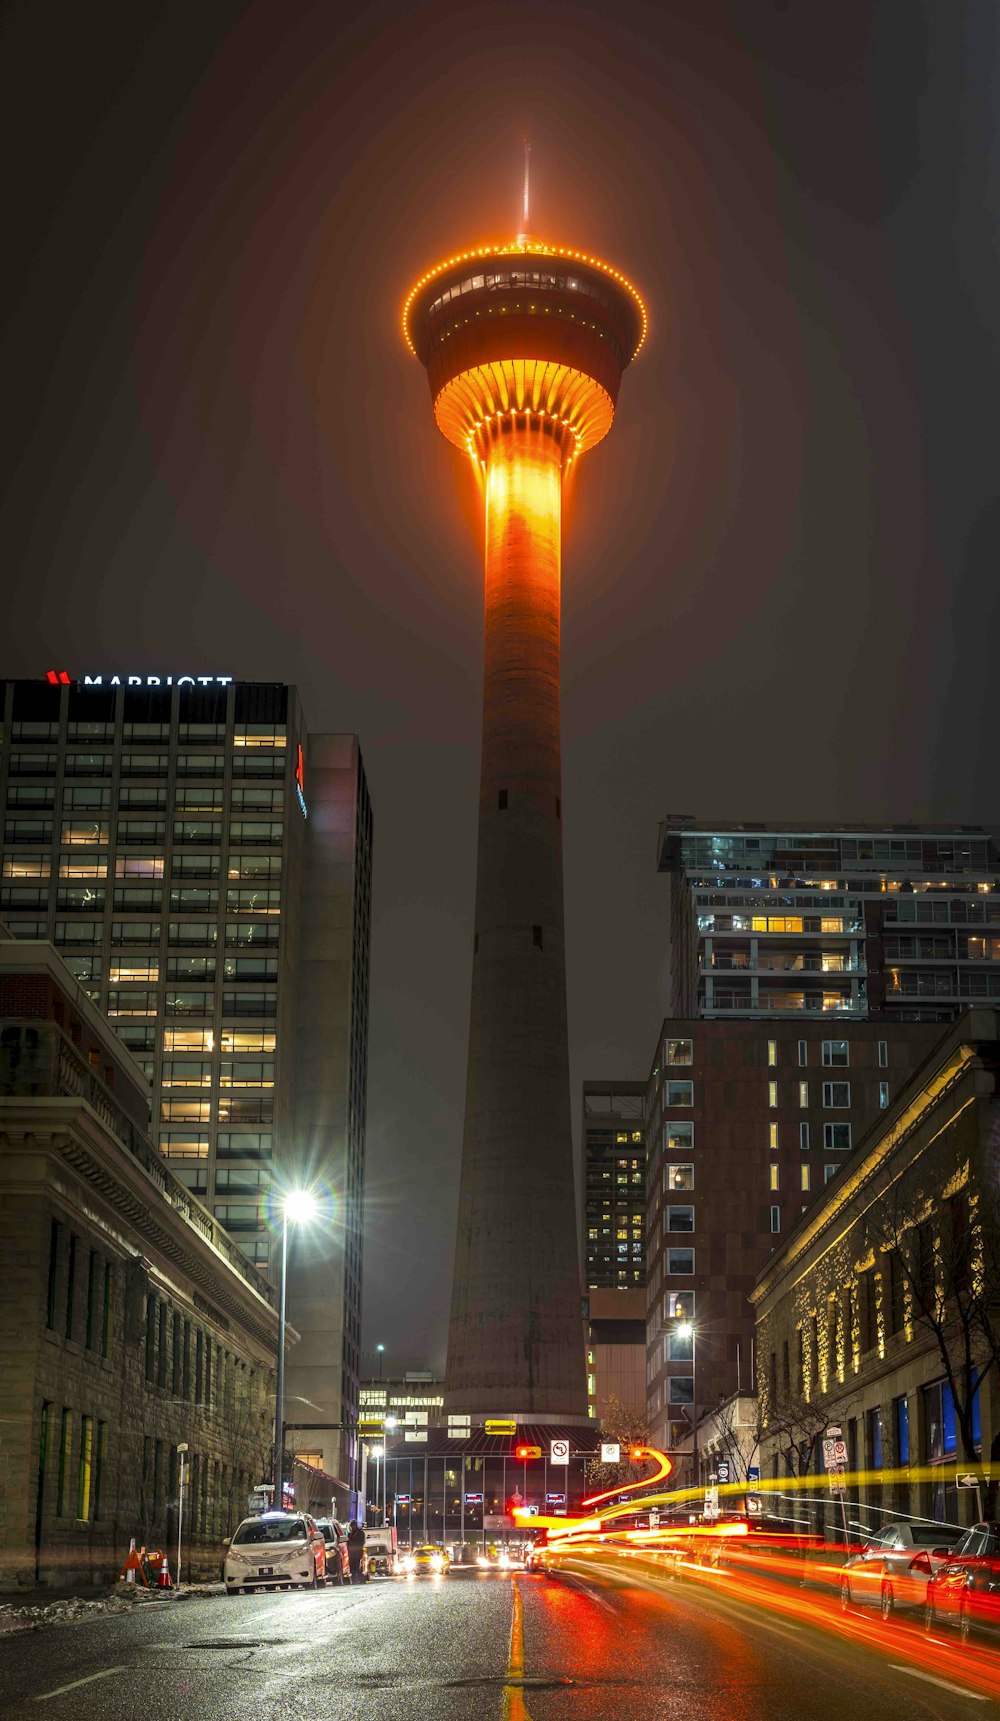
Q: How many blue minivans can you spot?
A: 0